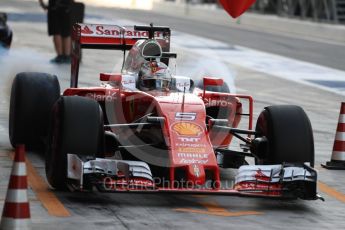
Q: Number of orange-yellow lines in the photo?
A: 3